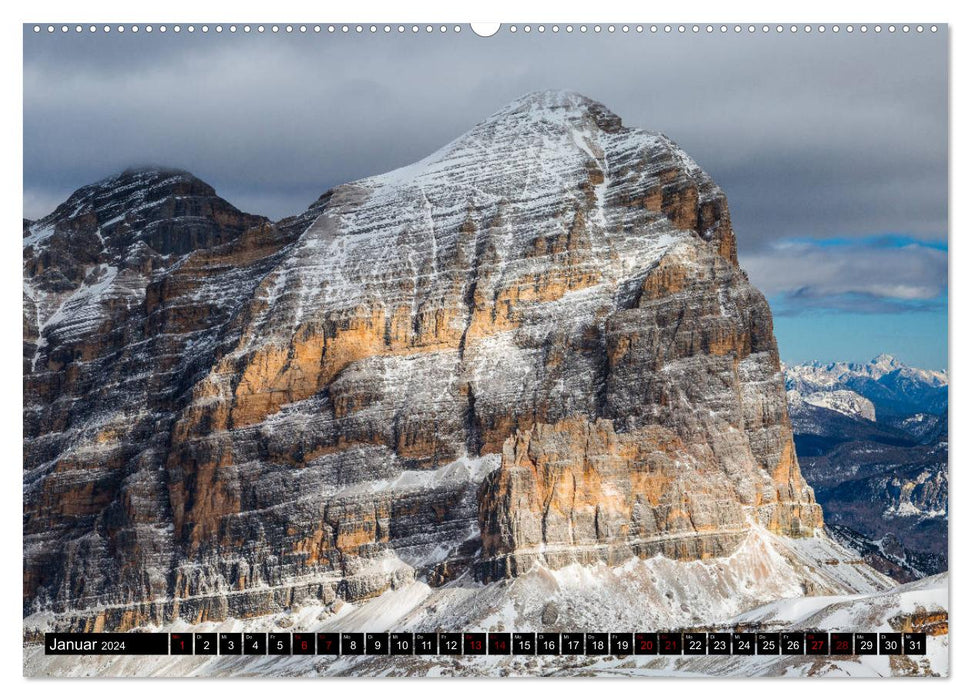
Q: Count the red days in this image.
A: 9